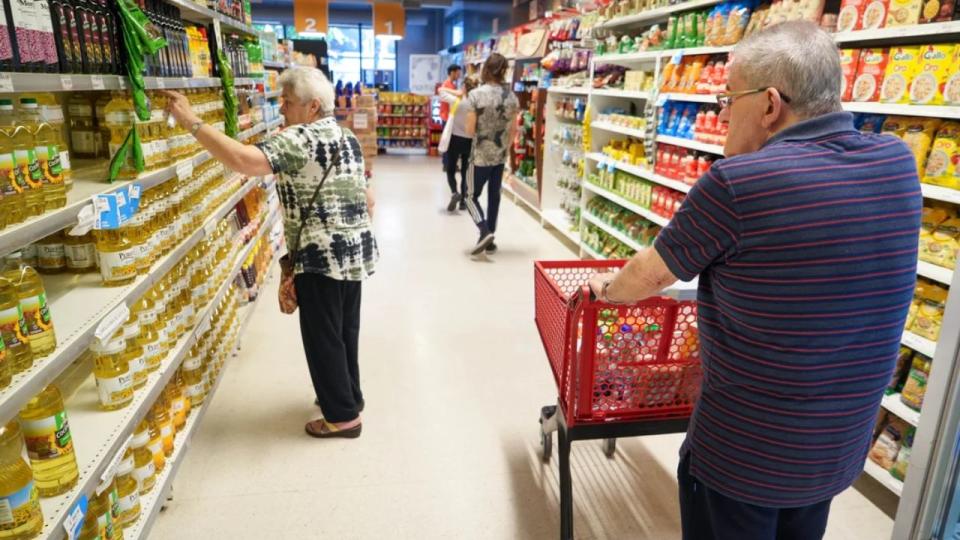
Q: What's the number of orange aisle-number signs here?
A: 2